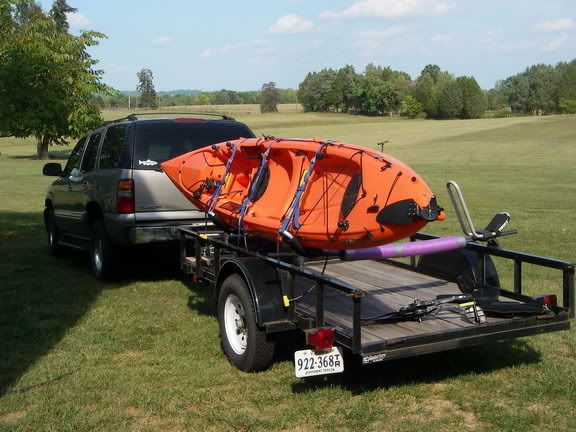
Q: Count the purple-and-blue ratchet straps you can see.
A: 3